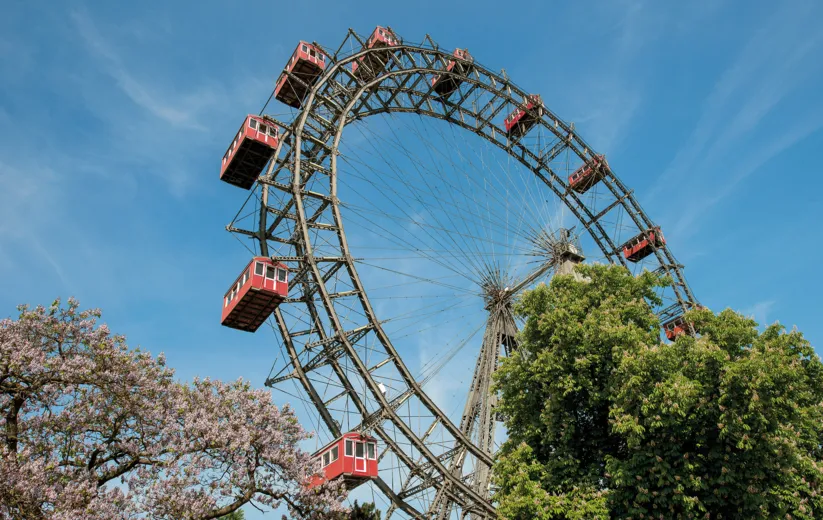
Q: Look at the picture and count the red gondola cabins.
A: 10